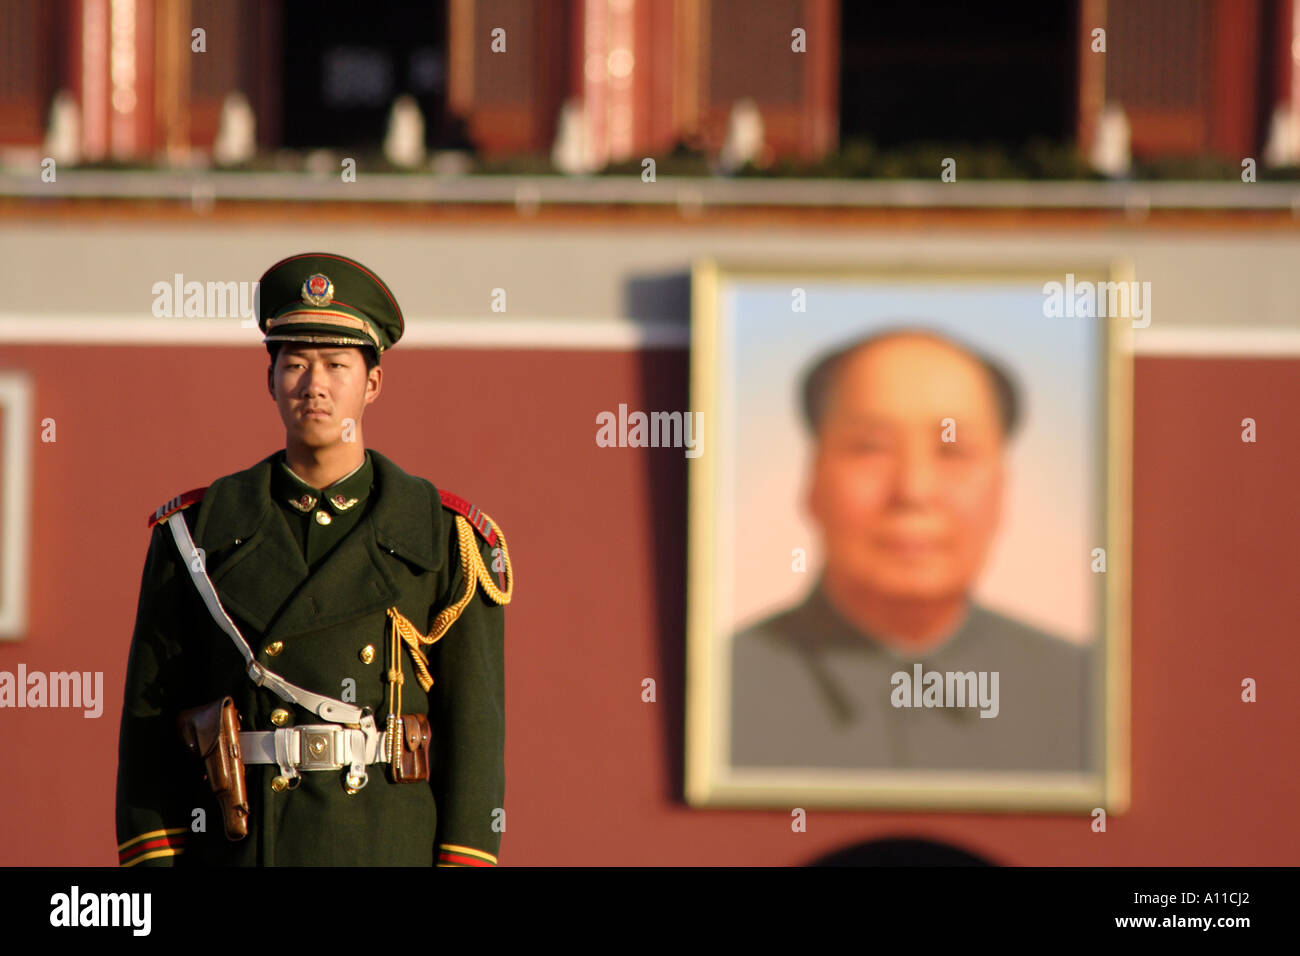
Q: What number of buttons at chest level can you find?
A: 2